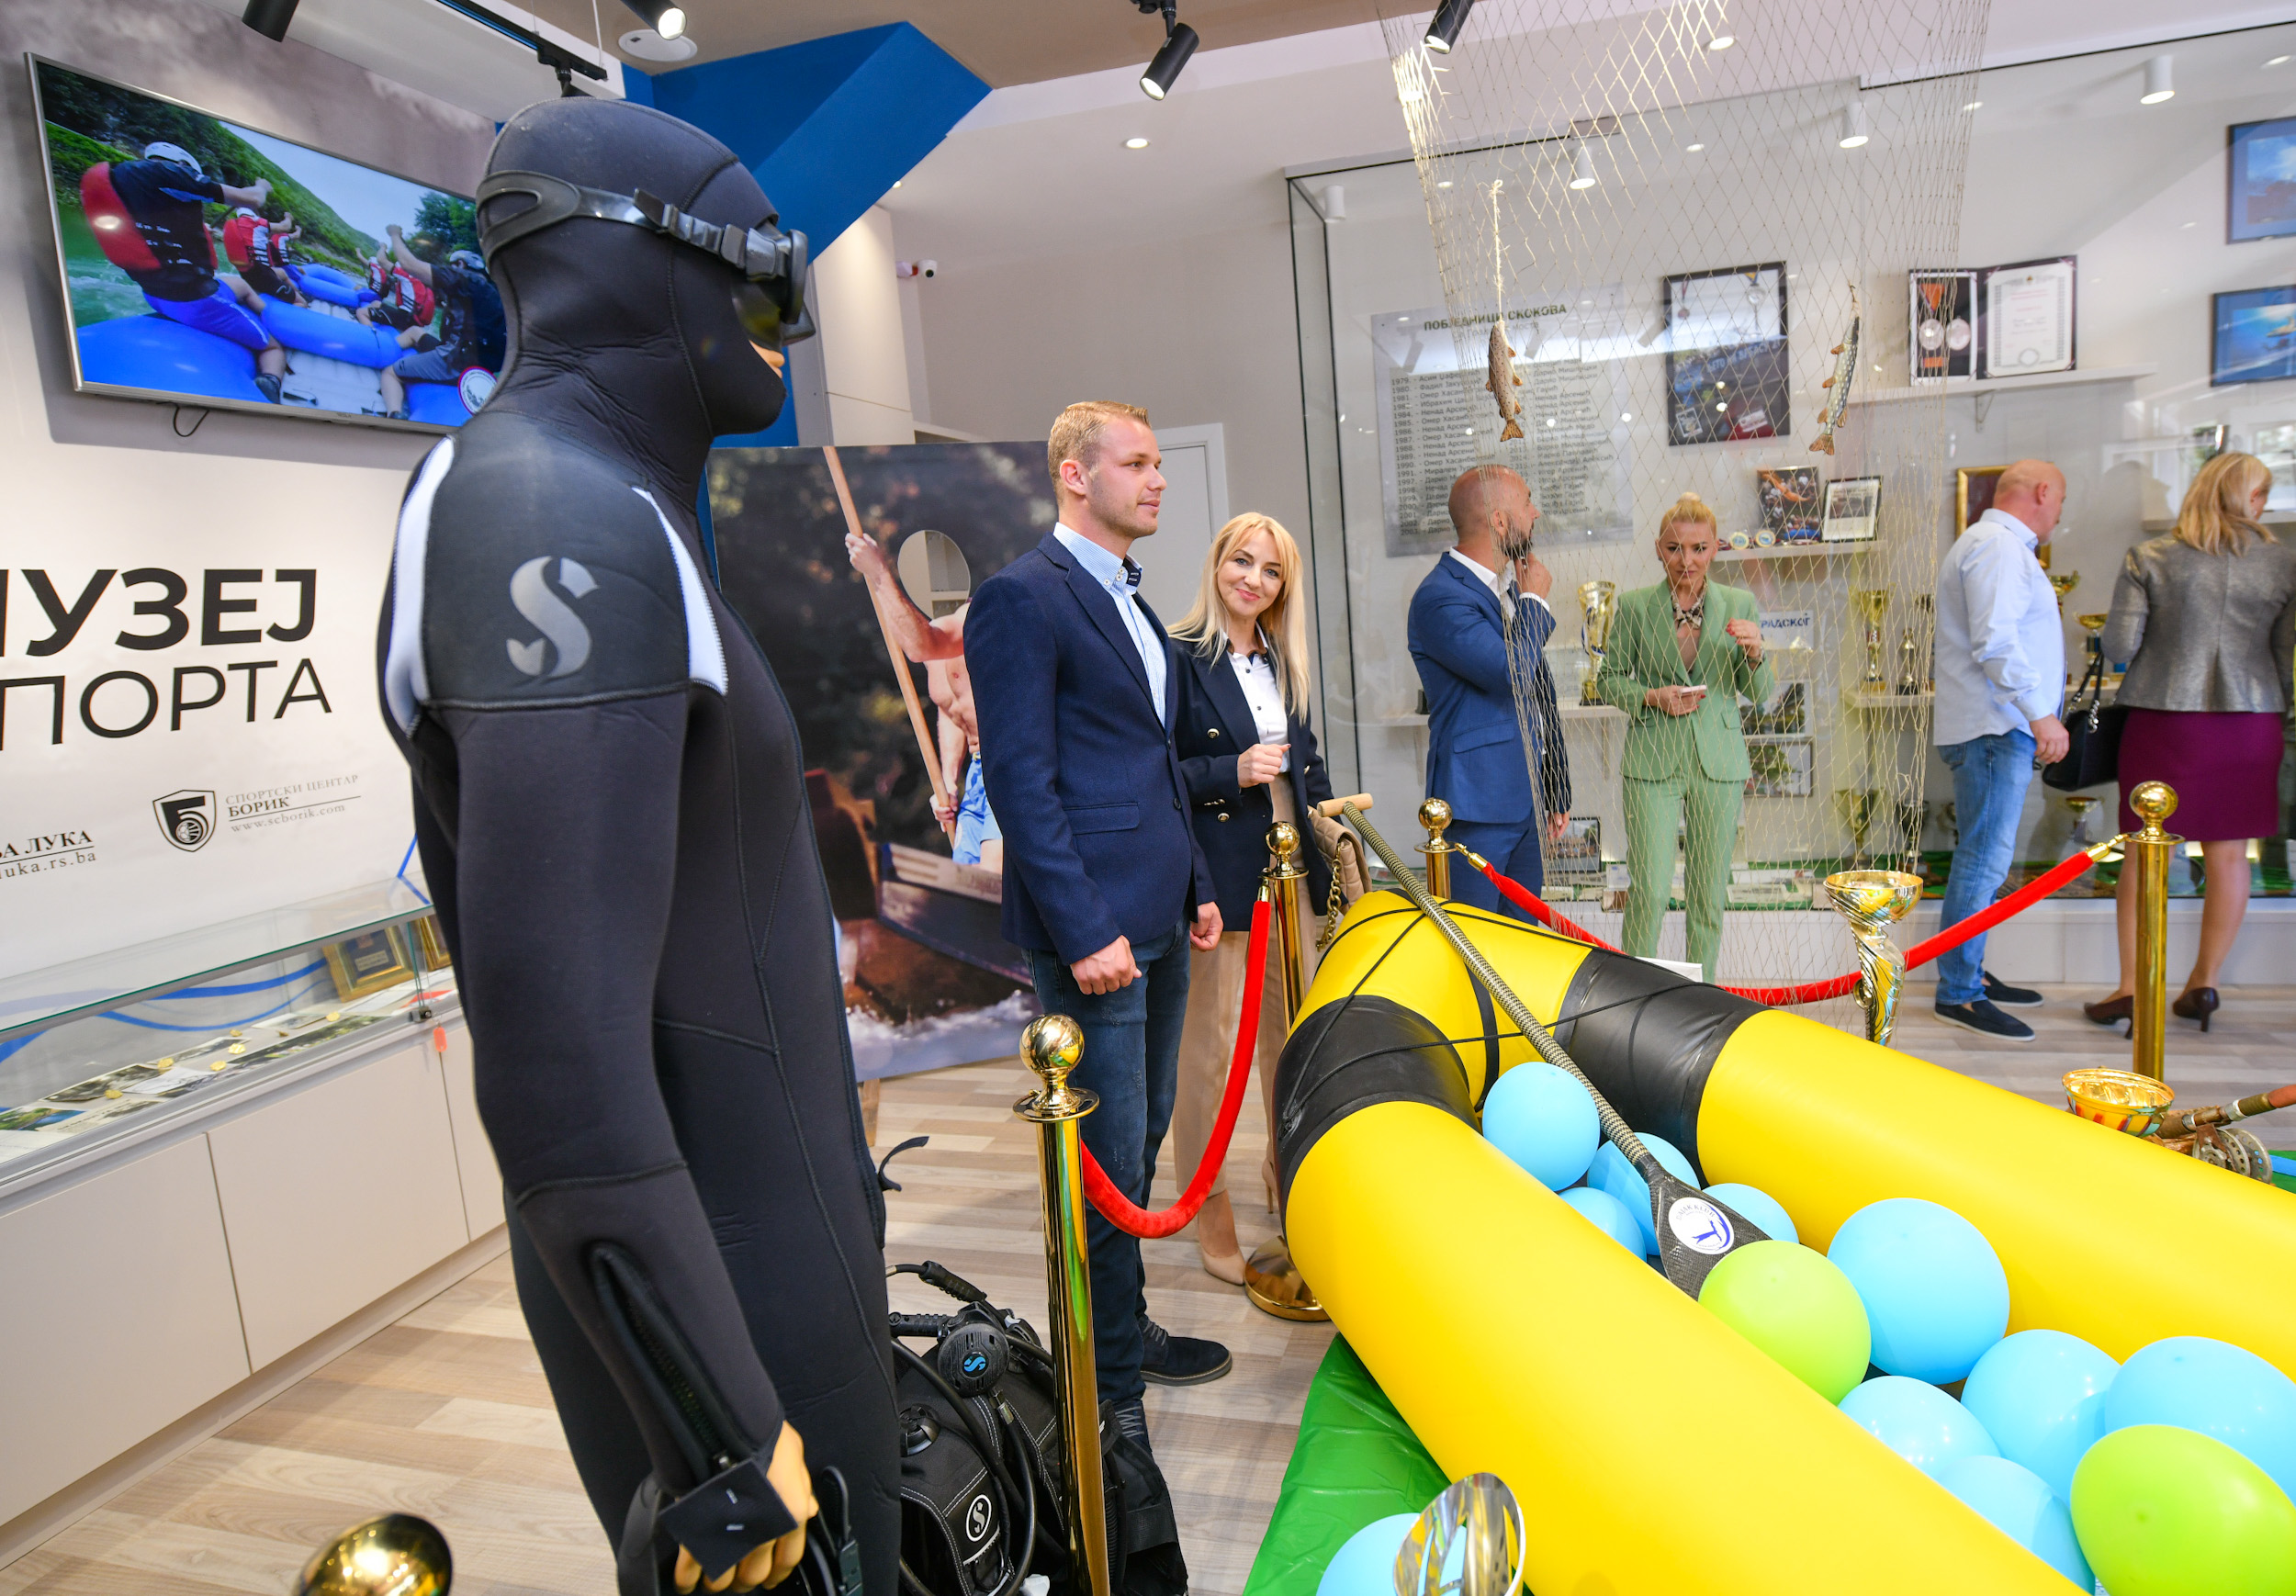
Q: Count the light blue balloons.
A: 10